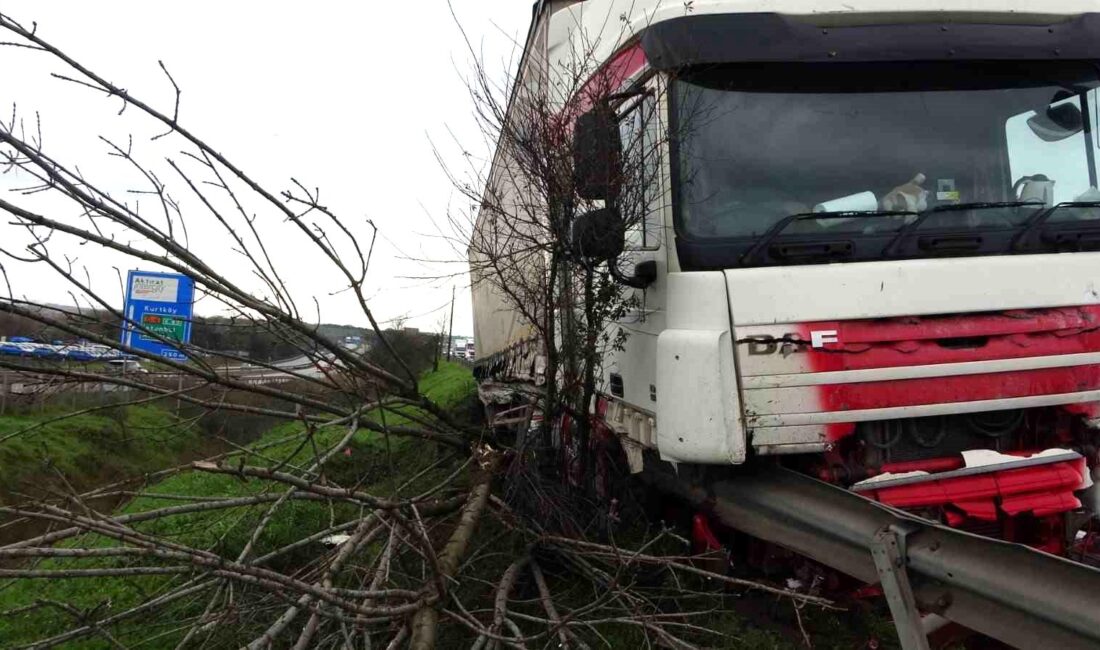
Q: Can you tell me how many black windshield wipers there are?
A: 3